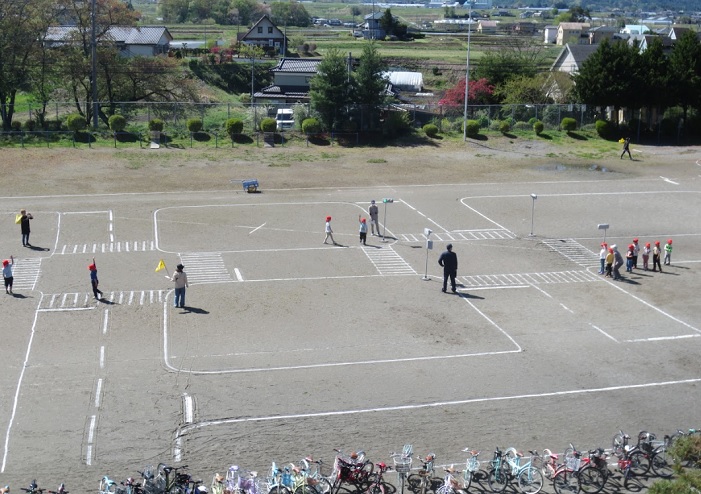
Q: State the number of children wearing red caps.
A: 11